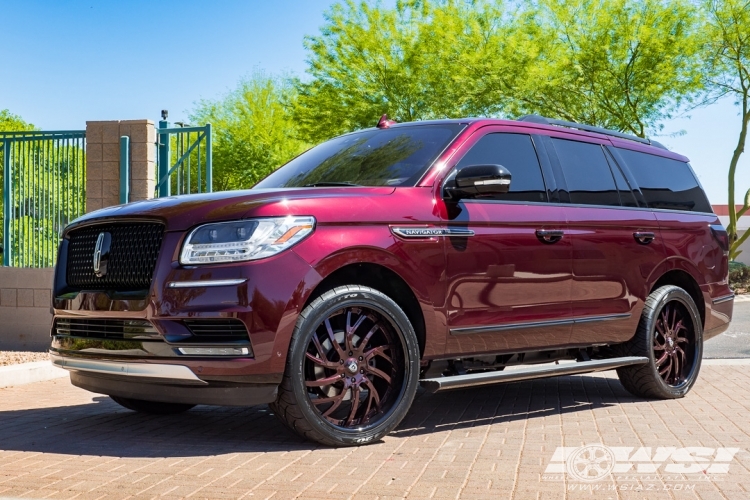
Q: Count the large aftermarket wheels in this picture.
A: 2